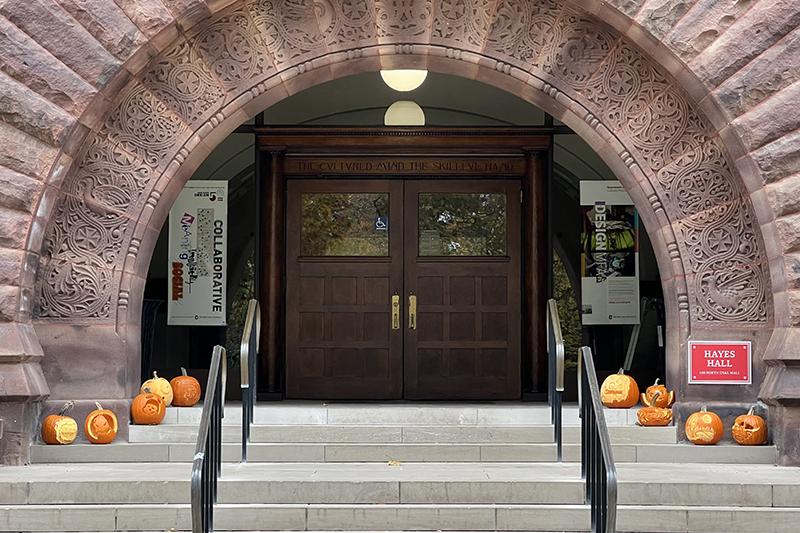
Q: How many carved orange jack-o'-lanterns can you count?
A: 10